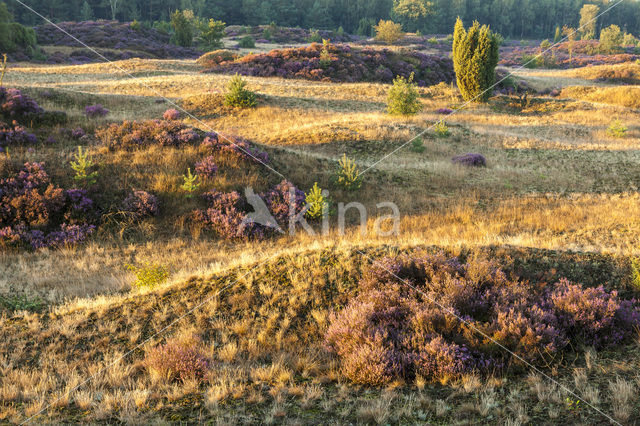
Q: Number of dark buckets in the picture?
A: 0